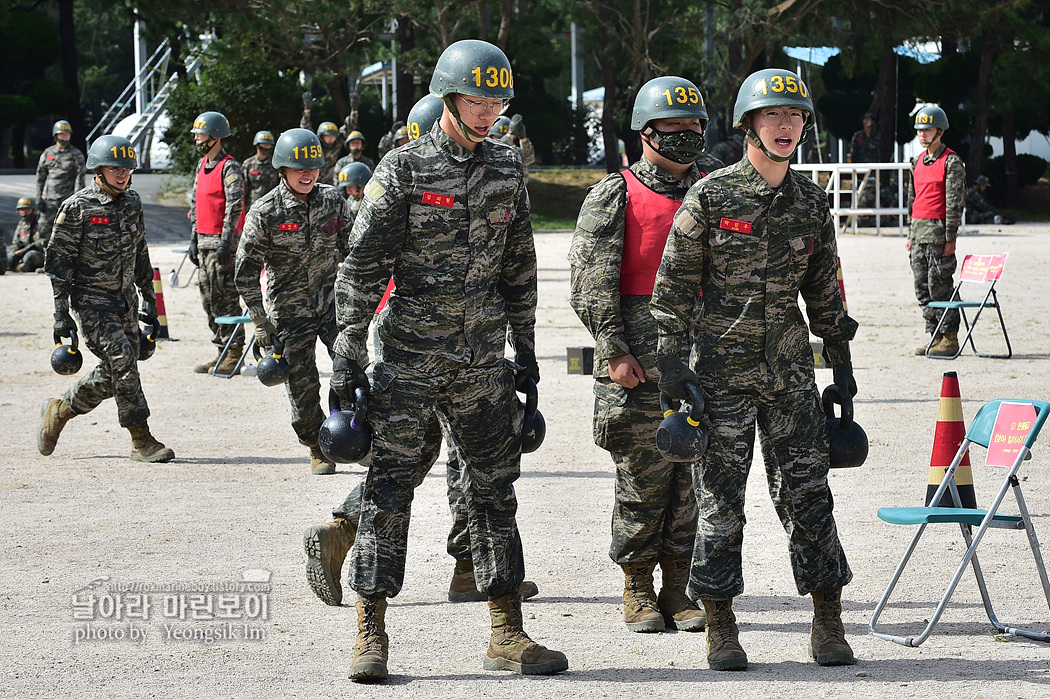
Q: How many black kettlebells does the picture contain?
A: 7